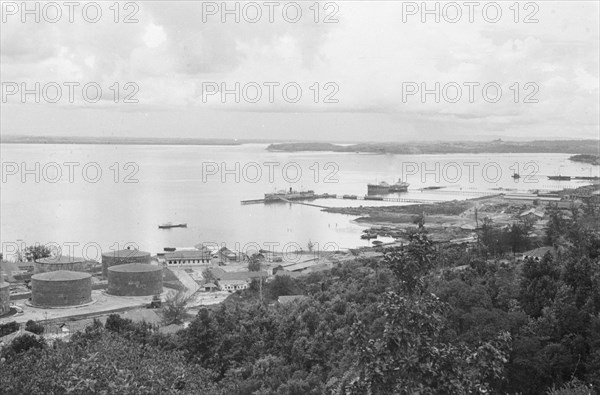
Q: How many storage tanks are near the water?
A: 5